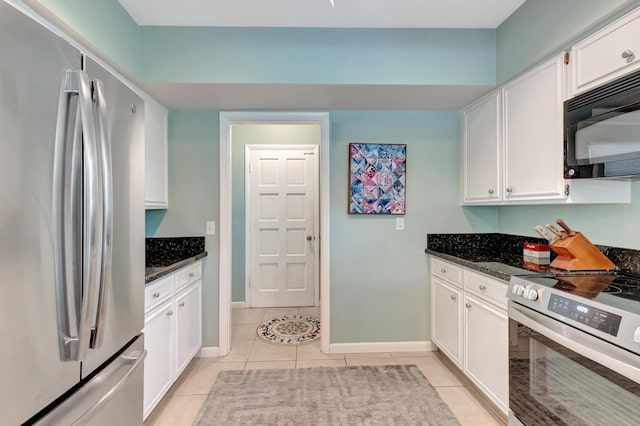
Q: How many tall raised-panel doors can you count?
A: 1